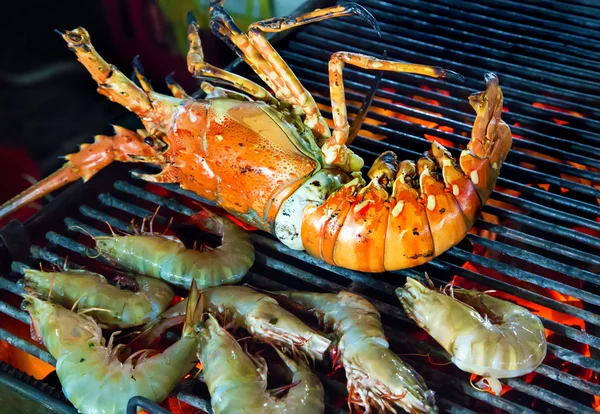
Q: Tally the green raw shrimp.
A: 7